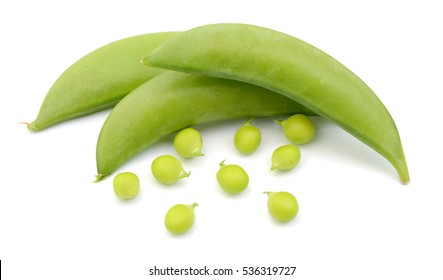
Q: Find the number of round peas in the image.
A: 9